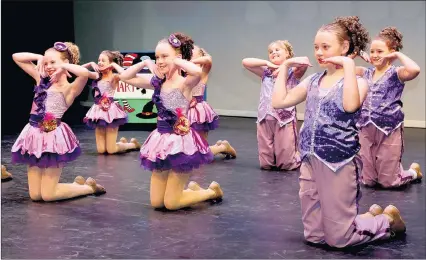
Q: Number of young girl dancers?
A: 7